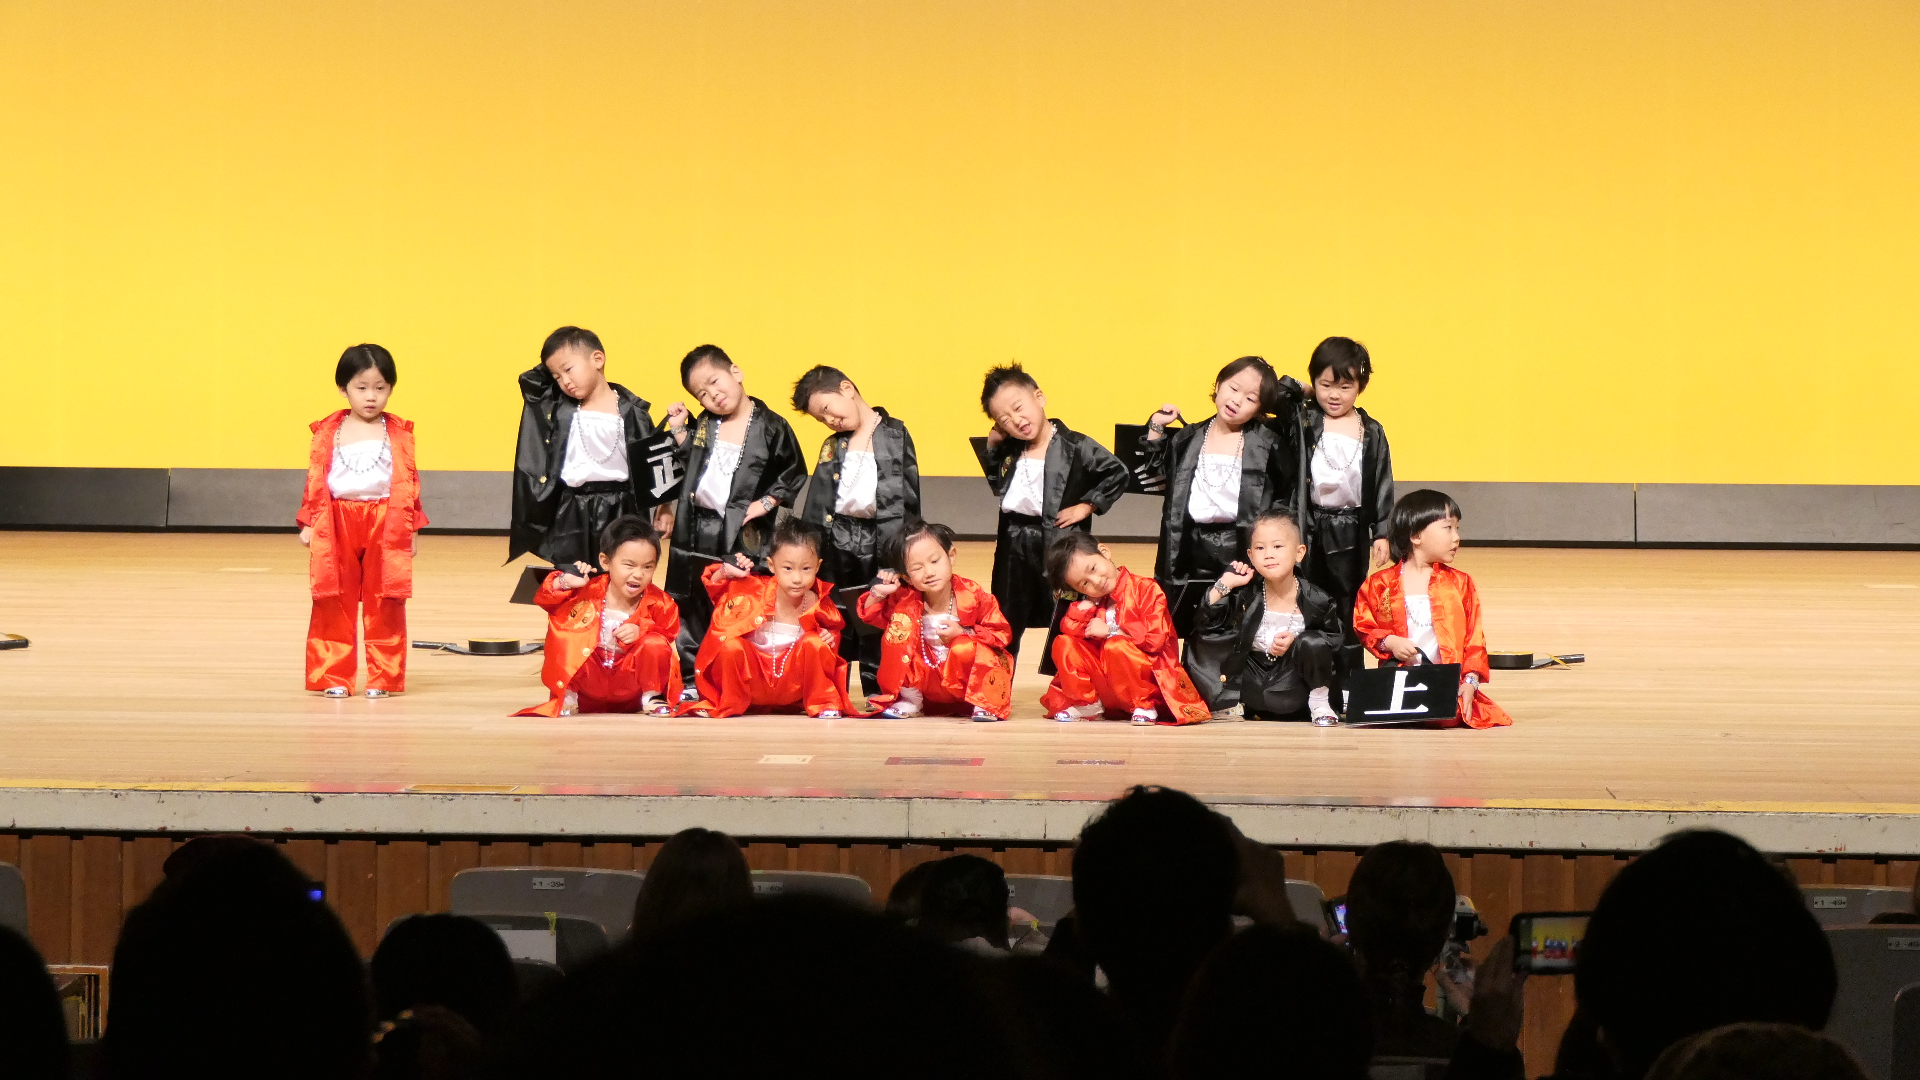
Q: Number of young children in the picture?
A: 13